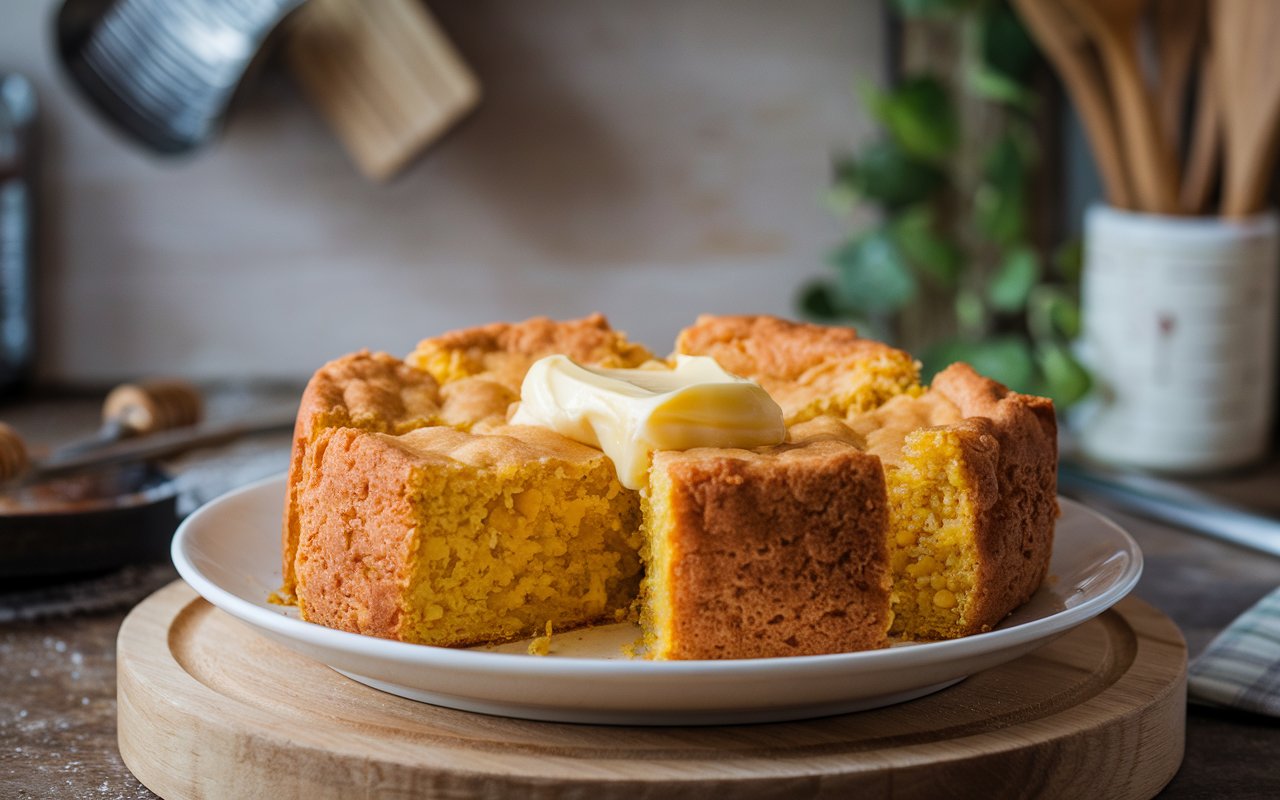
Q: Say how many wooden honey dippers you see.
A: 2